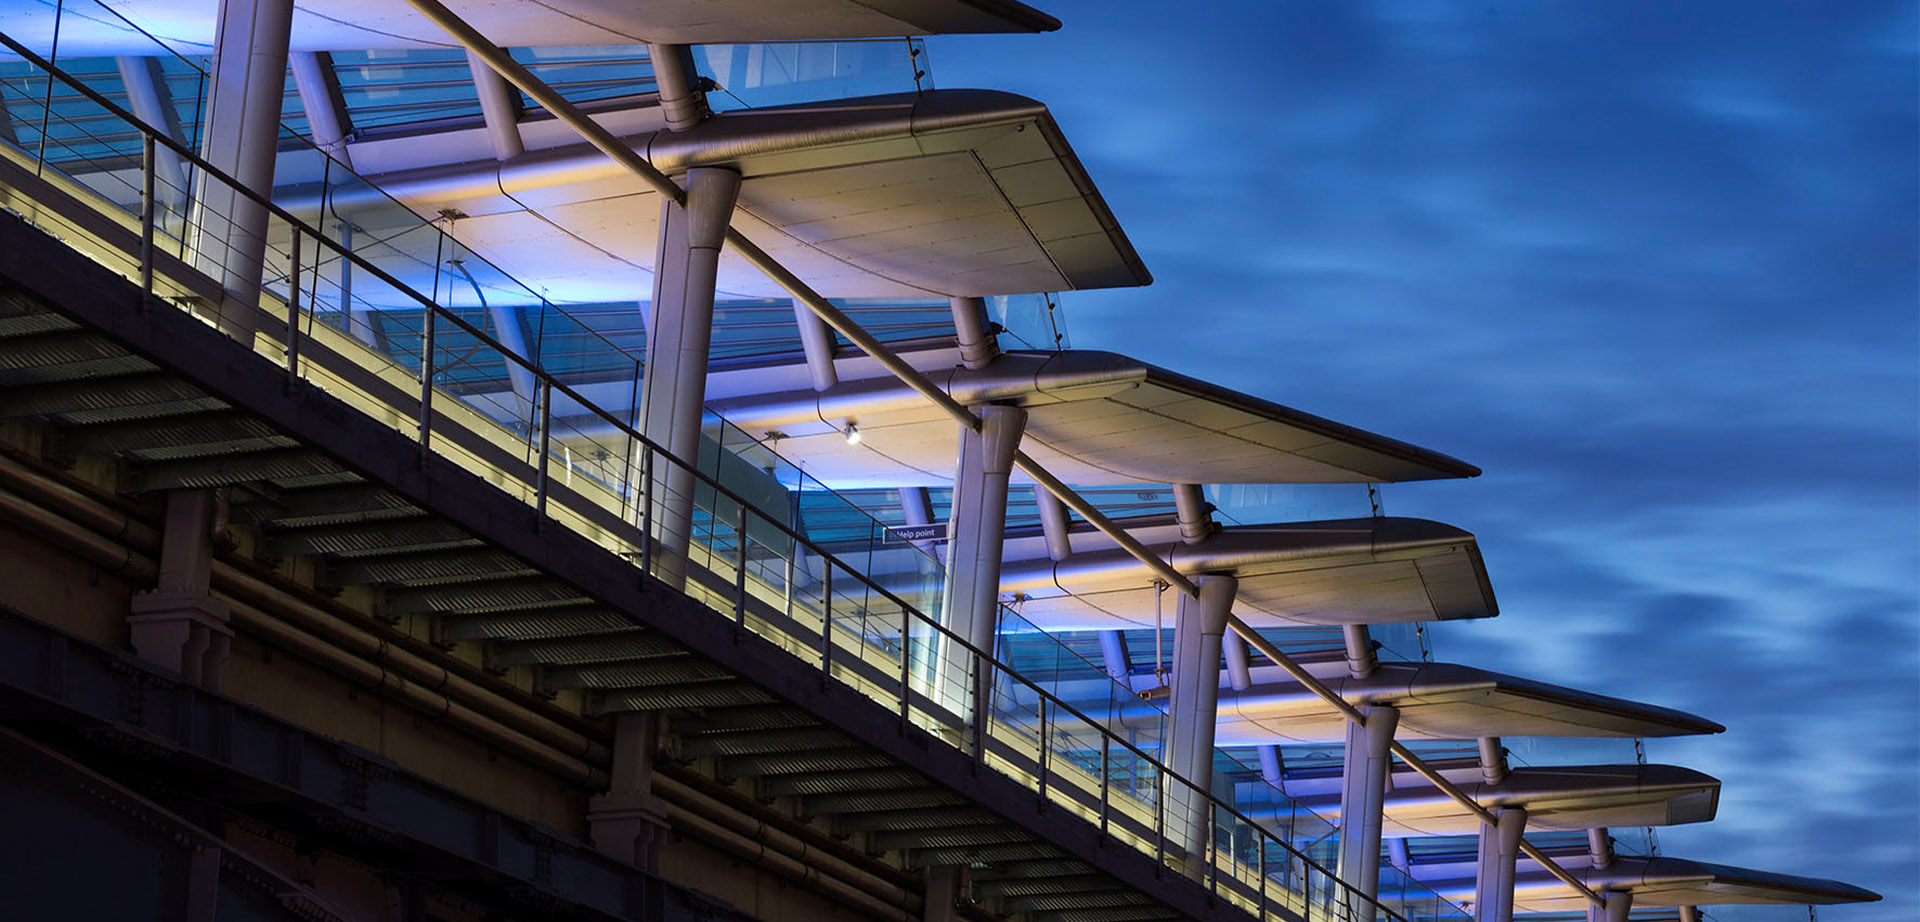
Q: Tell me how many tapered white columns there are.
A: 7